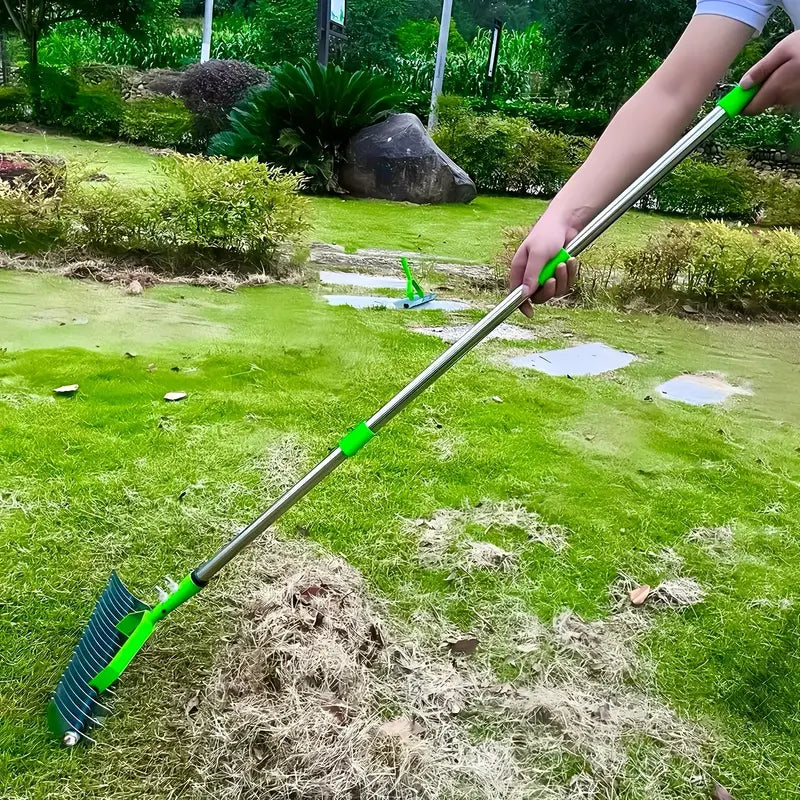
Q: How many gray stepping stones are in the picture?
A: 5